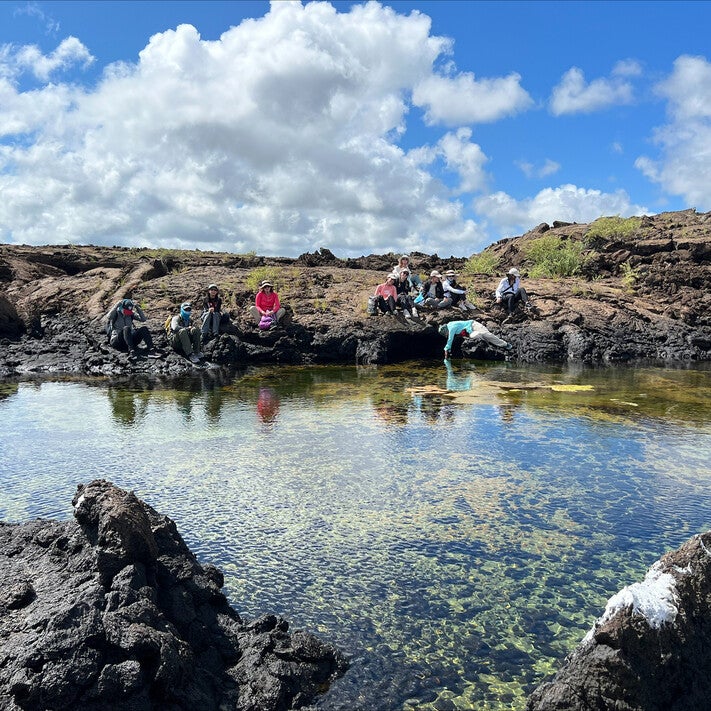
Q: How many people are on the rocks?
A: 11